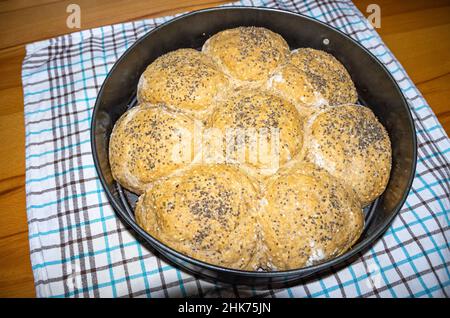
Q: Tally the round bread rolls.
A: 8